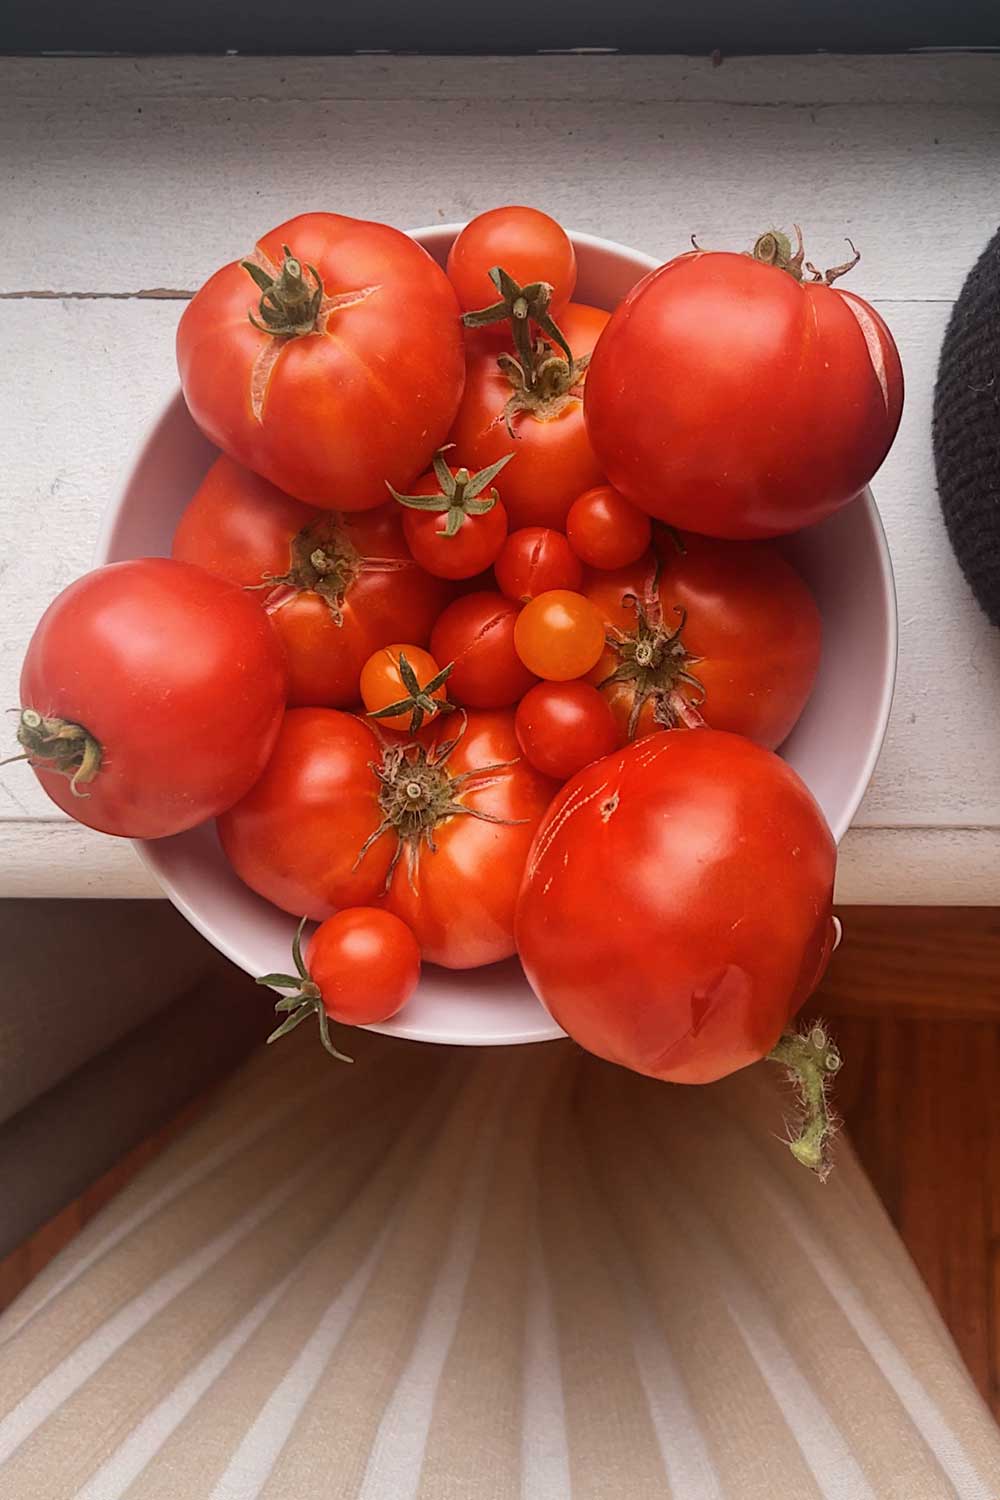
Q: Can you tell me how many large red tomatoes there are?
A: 8